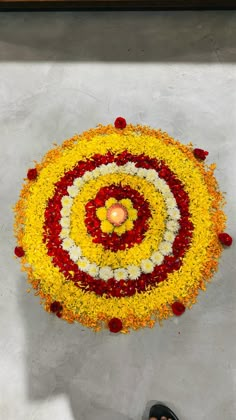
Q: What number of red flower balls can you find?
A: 8